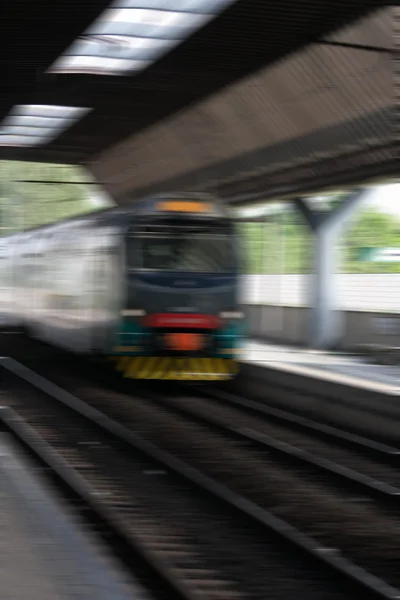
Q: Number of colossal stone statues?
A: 0